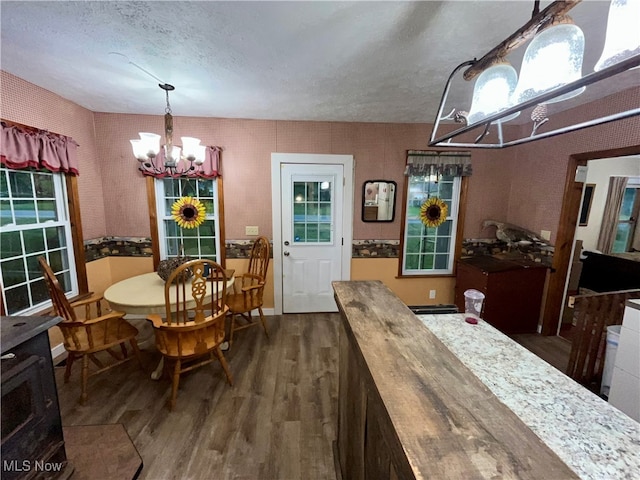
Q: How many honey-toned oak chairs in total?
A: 3